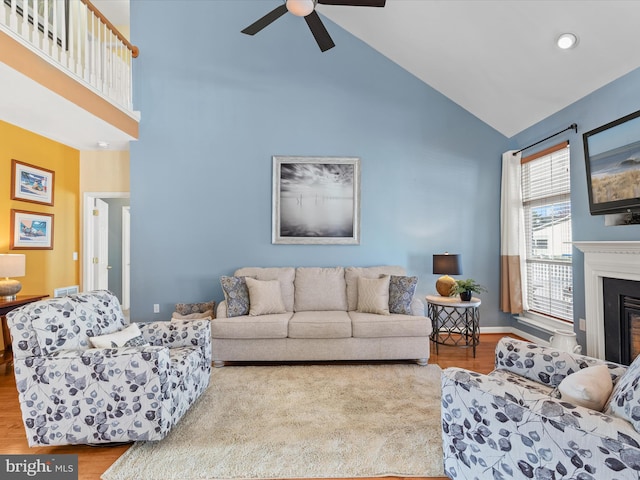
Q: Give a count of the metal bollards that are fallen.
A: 0